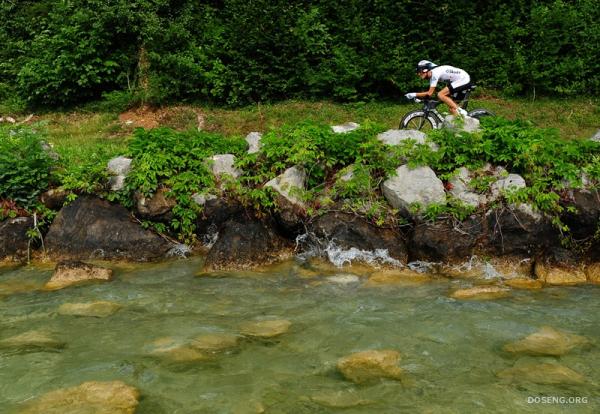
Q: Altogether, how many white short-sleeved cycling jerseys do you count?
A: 1